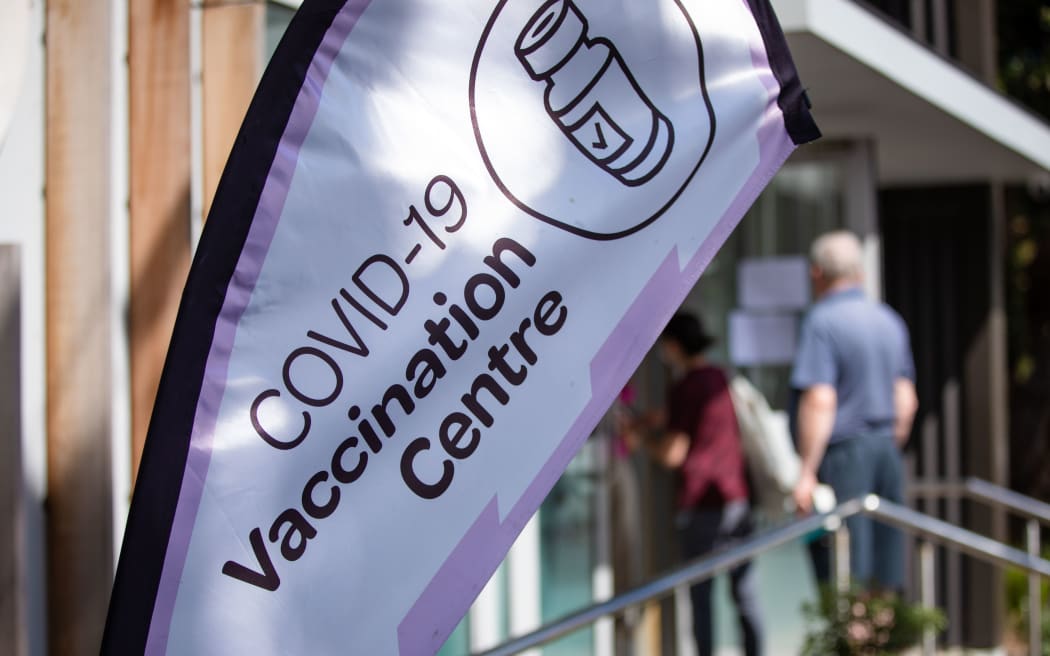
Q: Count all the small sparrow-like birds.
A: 0